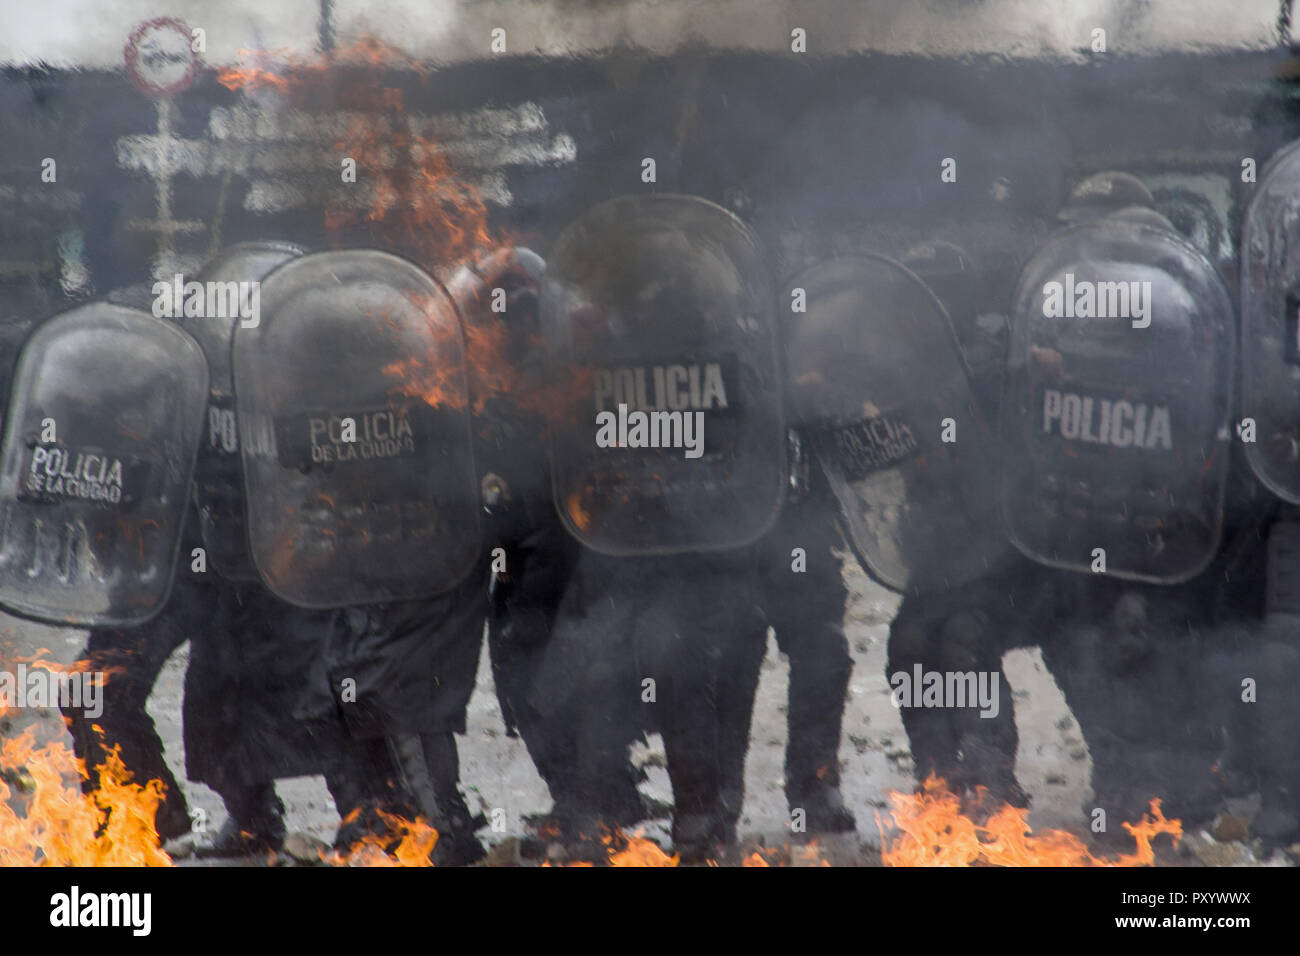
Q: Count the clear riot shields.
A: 7